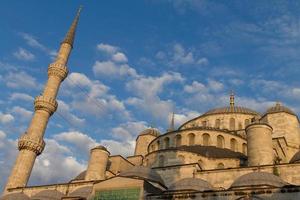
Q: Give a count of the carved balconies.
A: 3